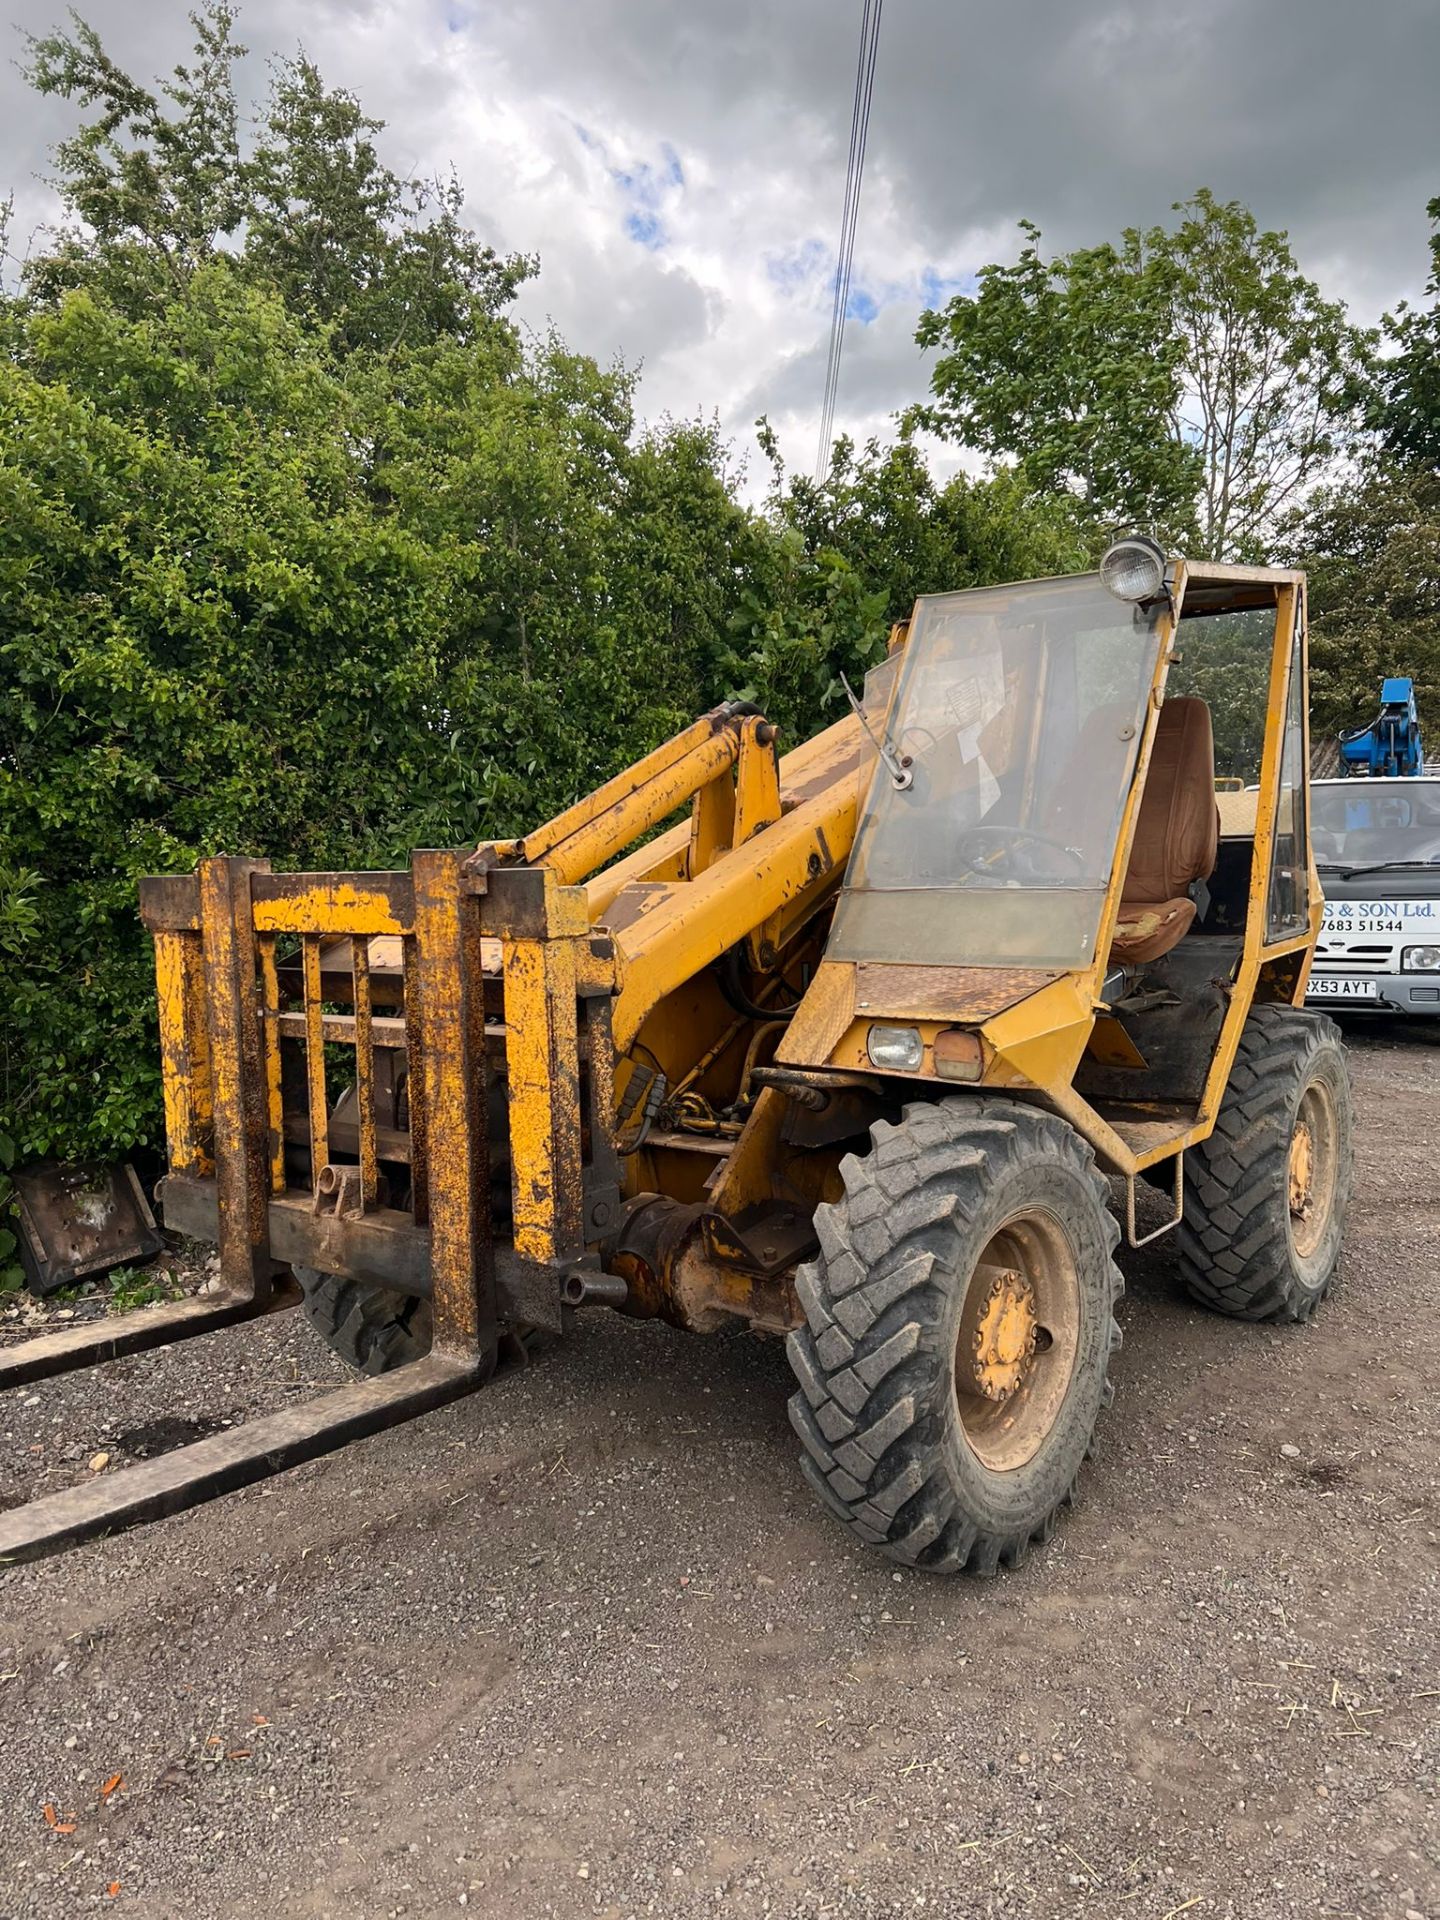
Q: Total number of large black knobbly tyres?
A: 3